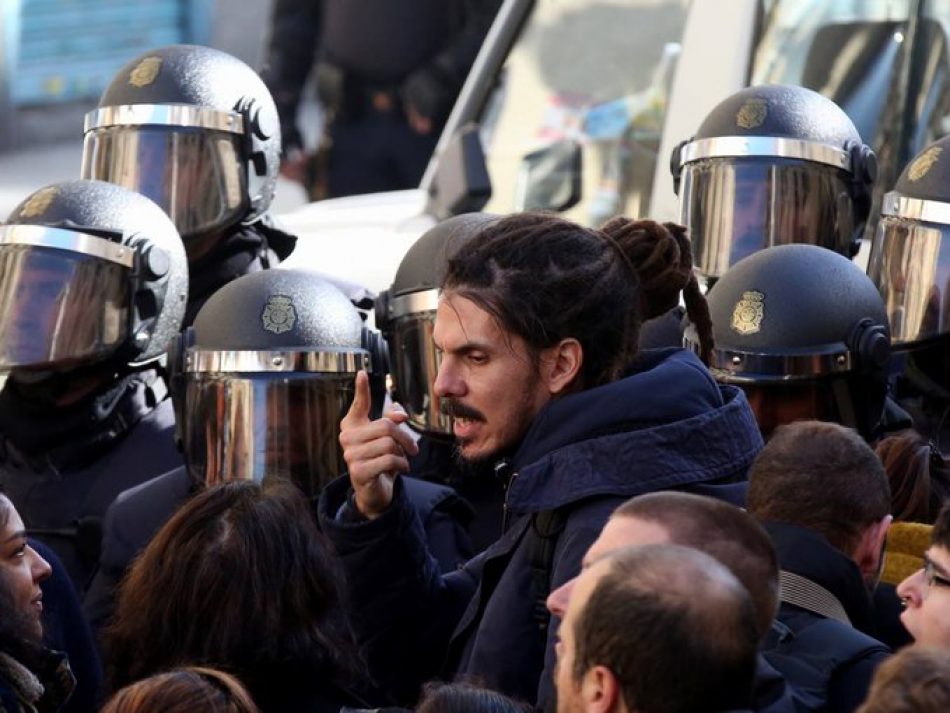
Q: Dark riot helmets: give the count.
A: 7